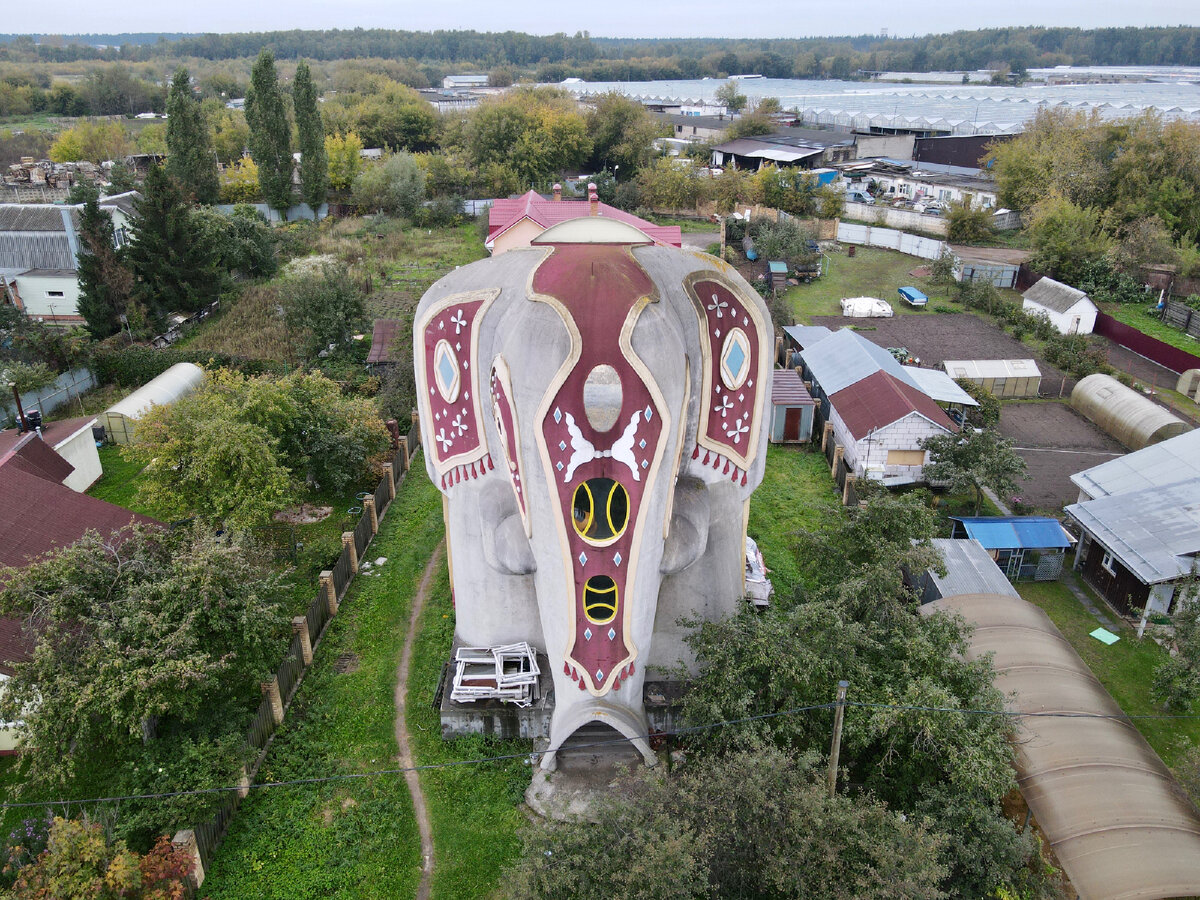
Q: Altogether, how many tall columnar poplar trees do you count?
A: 3